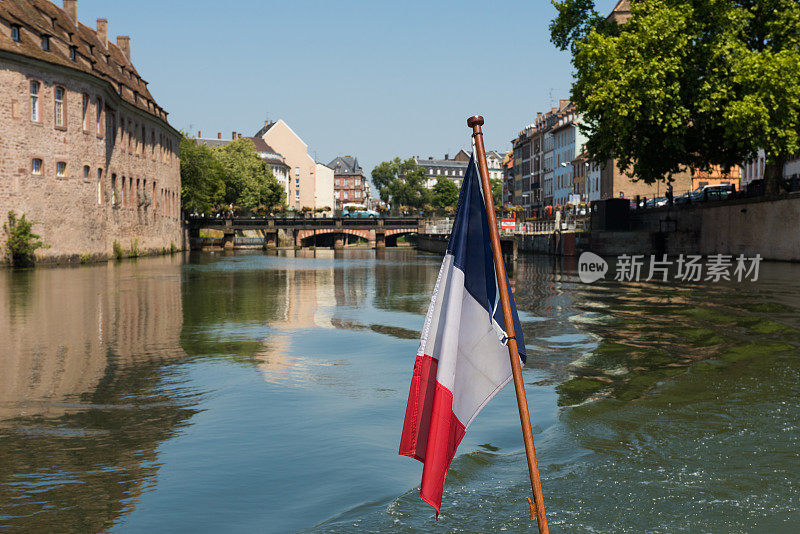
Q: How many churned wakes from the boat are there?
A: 1